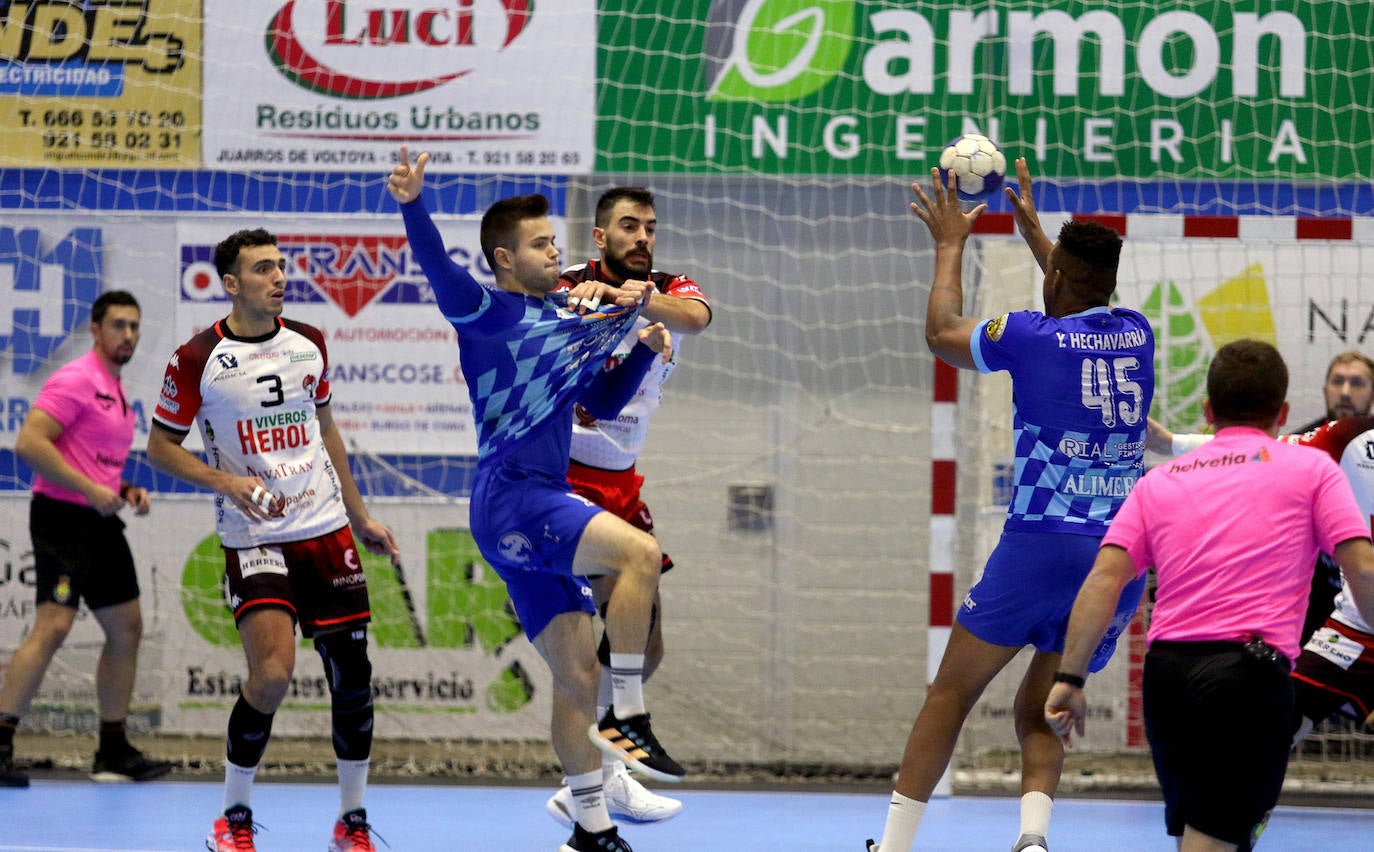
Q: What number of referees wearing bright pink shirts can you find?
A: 2